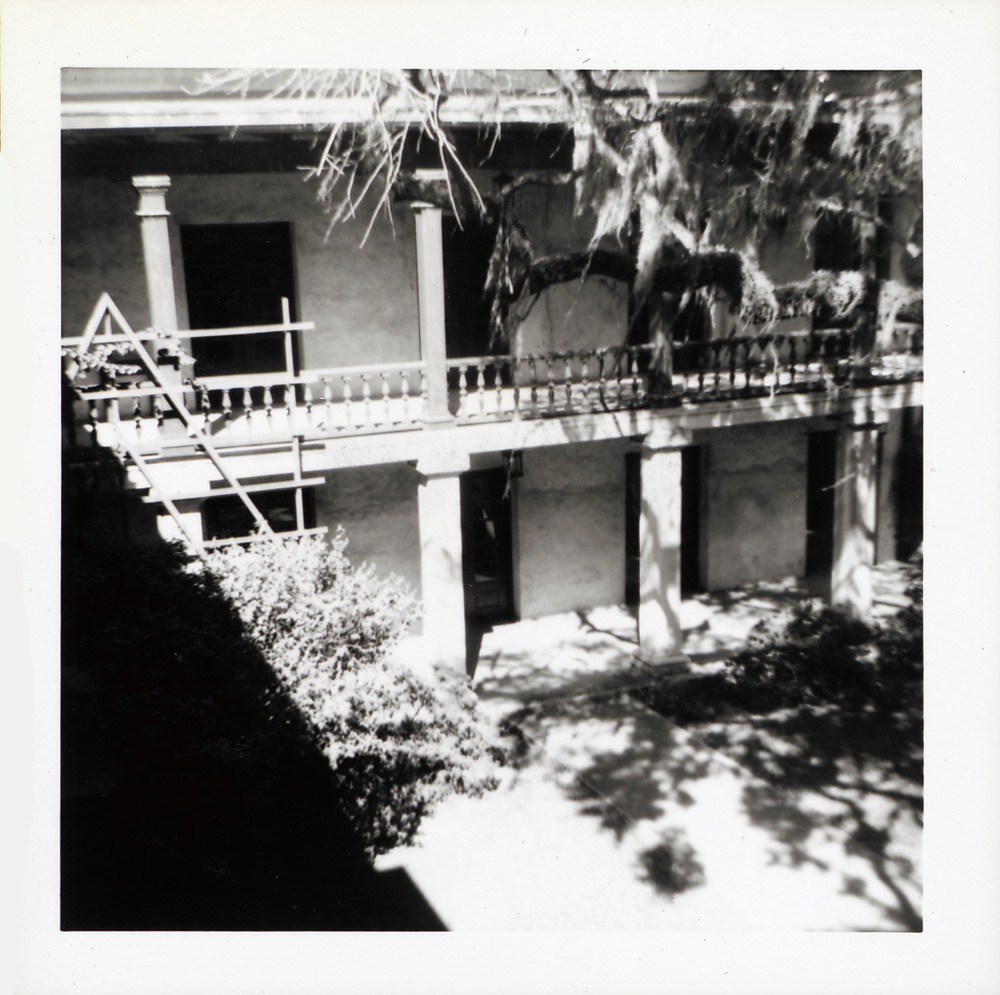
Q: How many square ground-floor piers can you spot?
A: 3